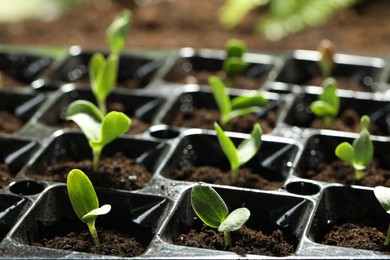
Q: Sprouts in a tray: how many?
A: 12